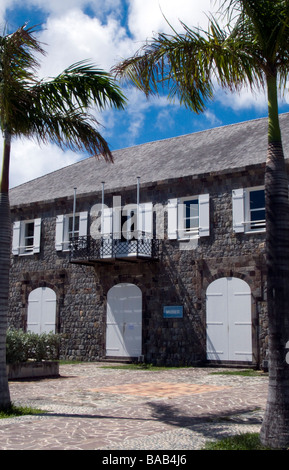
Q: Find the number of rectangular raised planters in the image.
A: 1